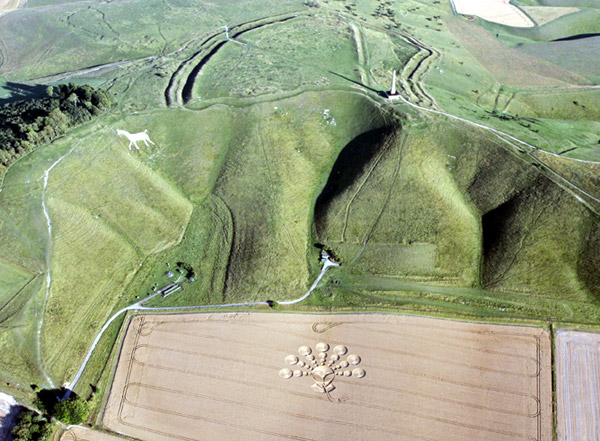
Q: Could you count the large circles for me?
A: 7